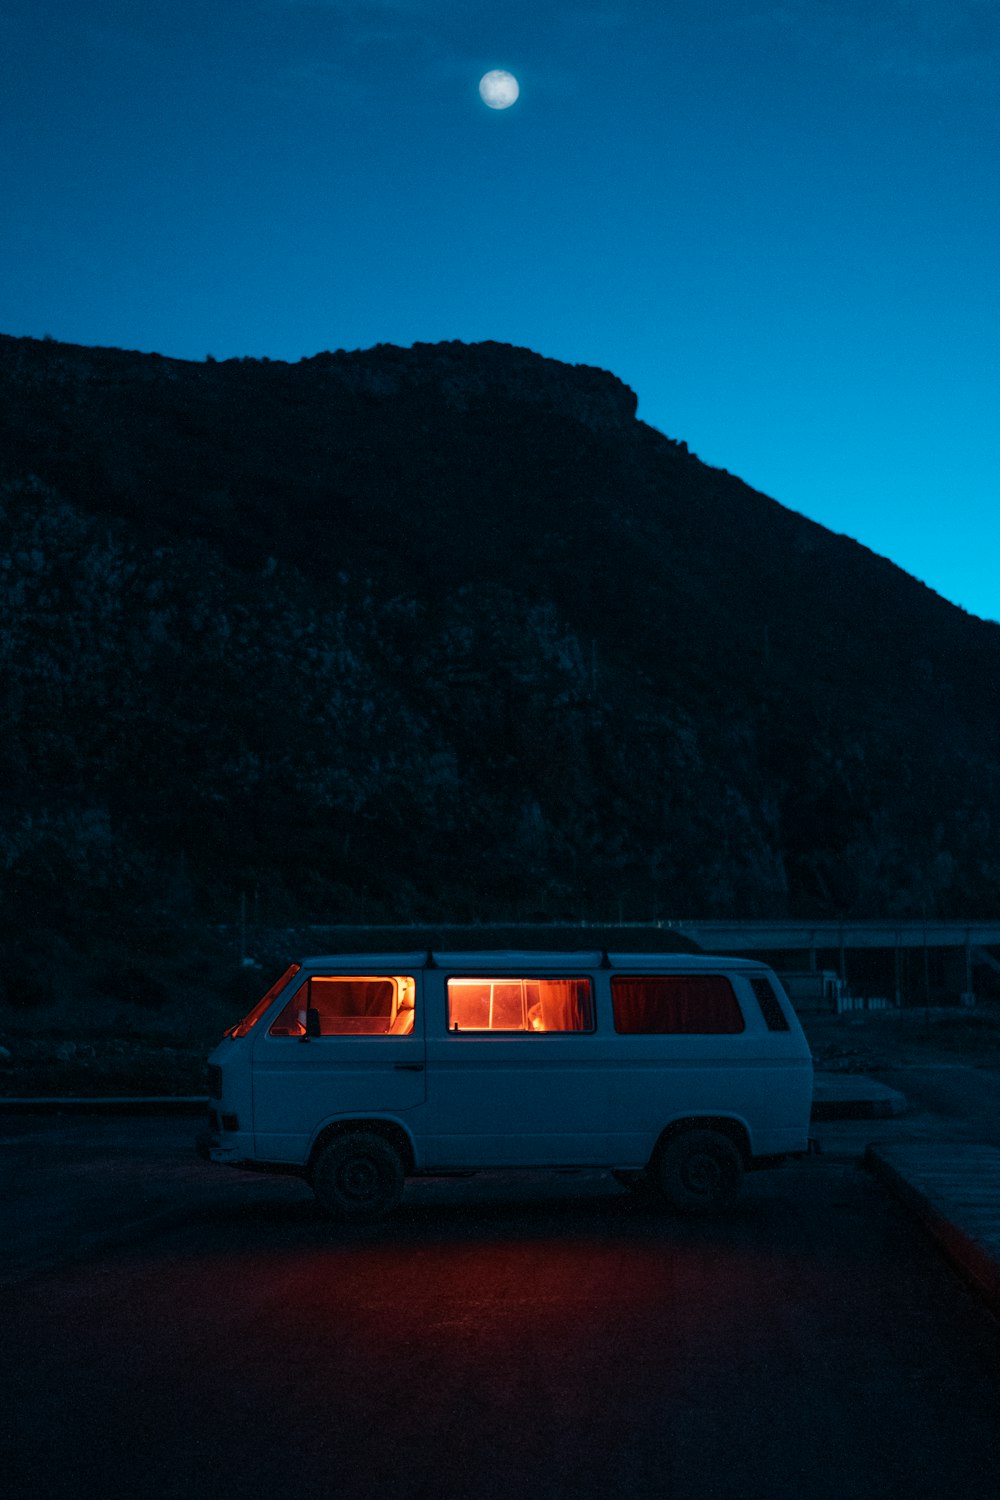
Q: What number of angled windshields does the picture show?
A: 1